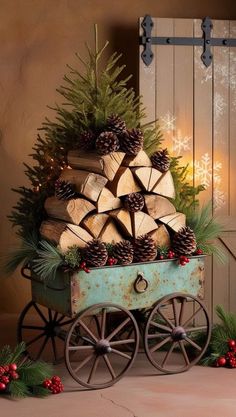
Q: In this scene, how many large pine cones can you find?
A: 11